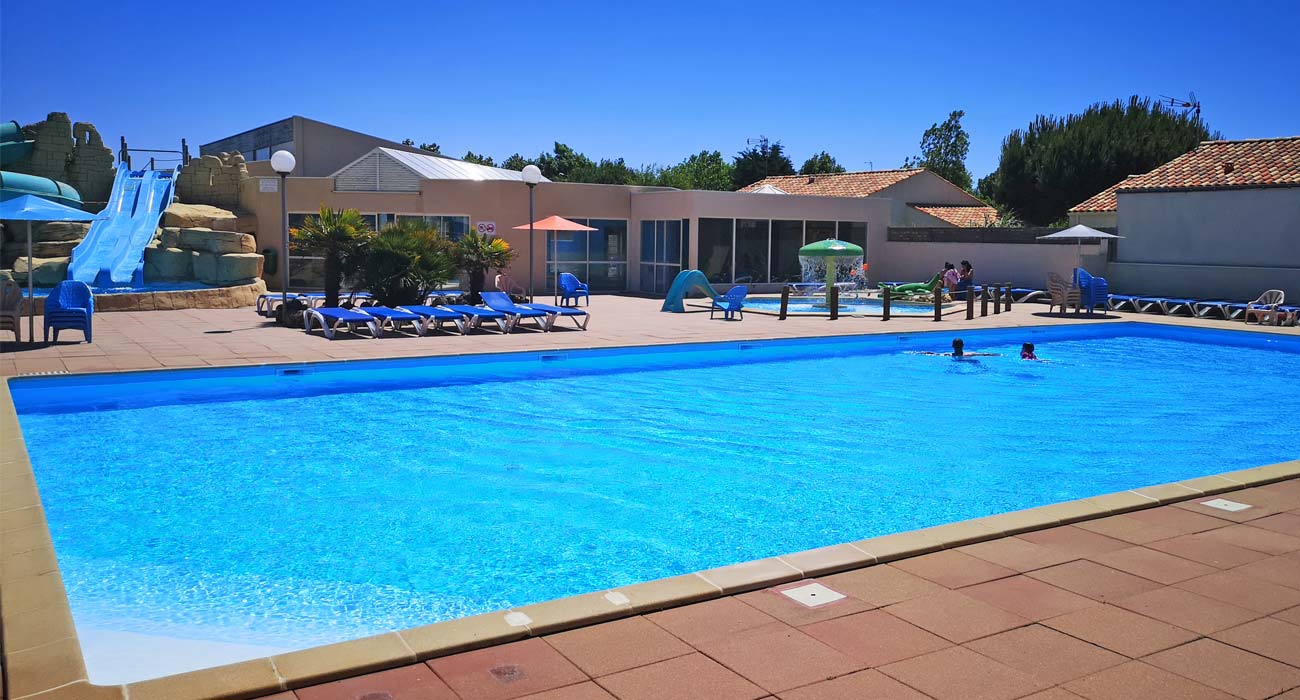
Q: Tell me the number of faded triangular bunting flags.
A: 0